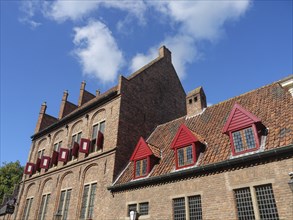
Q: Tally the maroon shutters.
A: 8